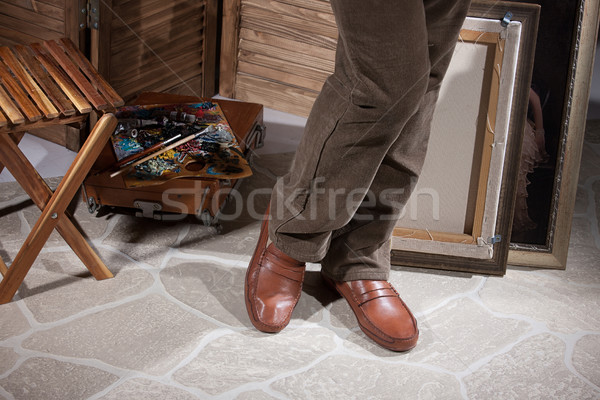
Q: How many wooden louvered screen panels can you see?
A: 3